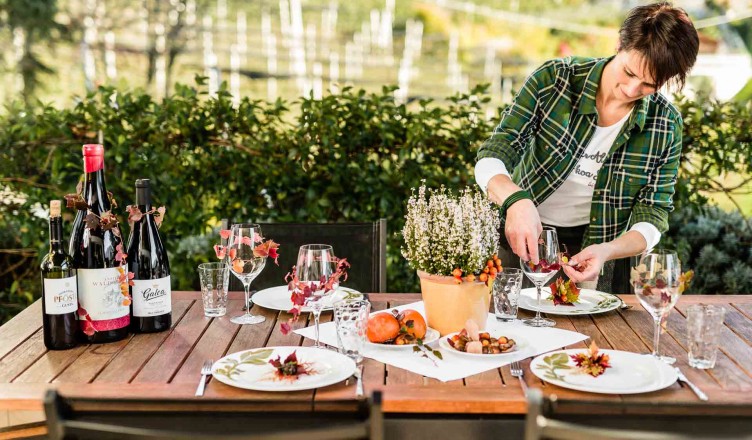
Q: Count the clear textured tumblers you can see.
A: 4